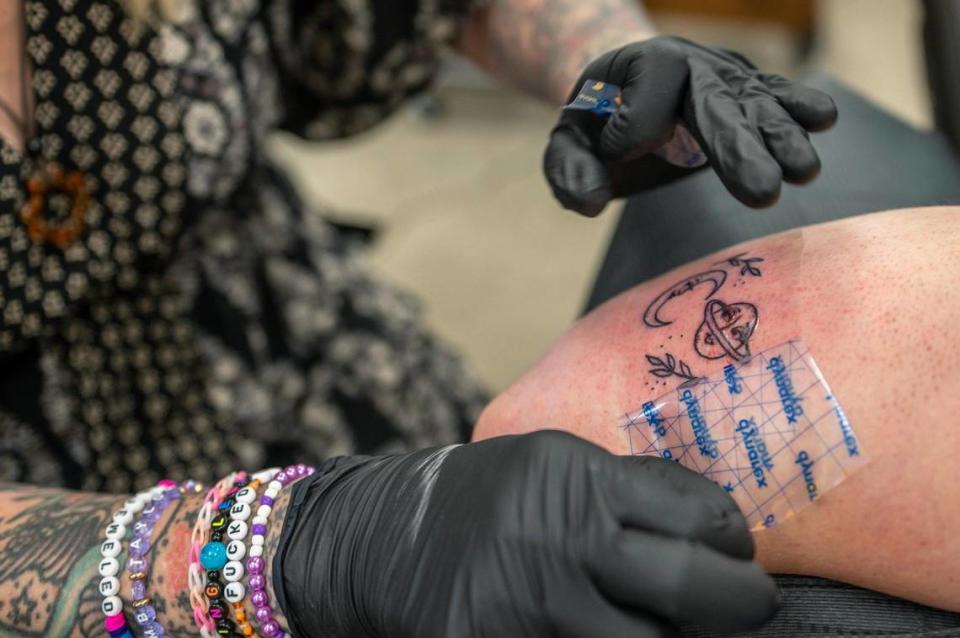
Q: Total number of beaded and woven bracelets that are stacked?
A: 6